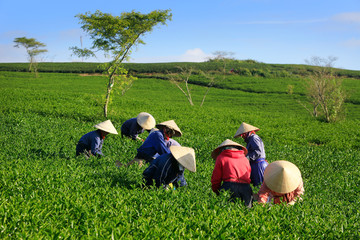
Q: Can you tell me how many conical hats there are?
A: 7